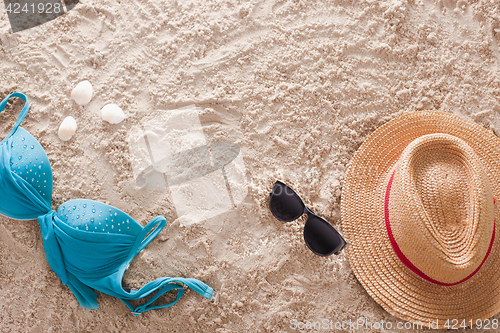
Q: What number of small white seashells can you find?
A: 3